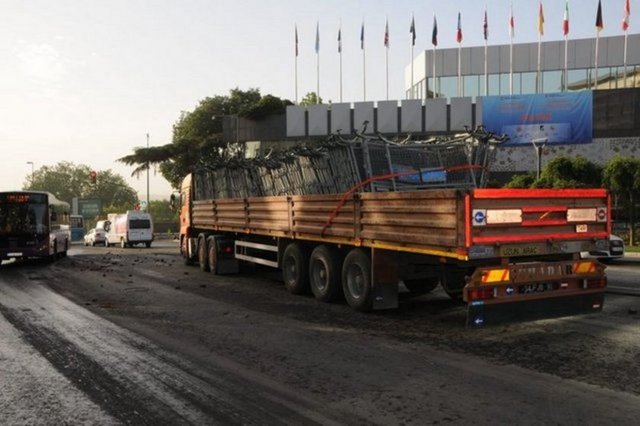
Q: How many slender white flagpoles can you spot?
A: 14